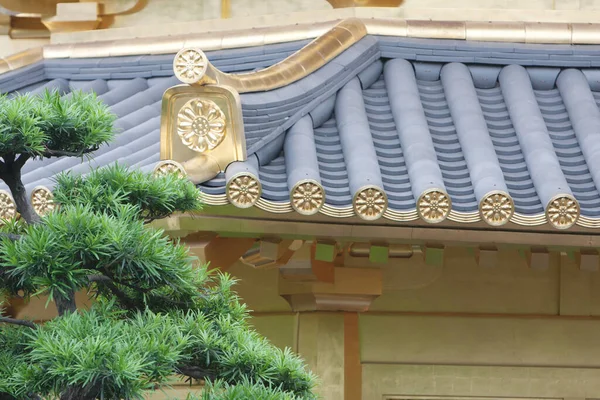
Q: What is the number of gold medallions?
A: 11